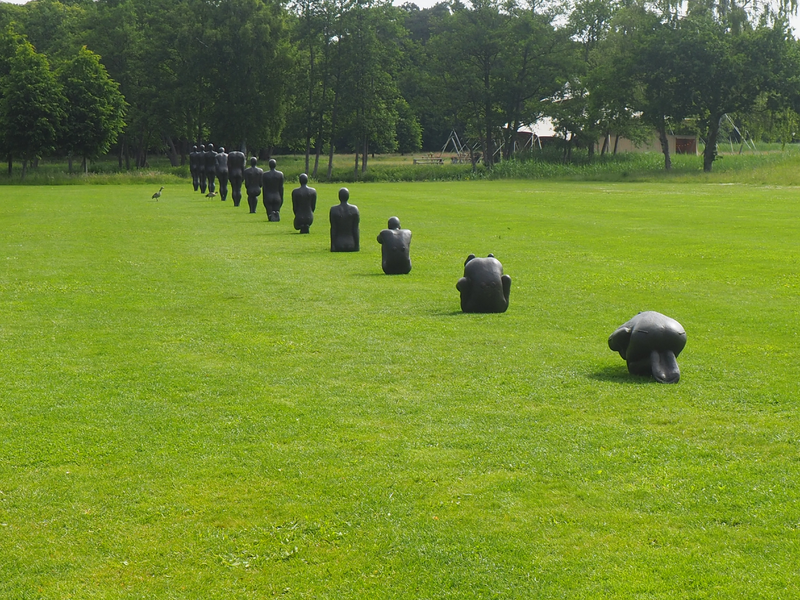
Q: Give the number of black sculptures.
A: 12